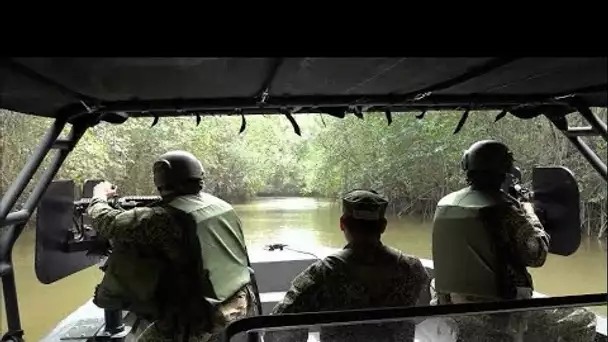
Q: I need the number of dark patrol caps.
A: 1